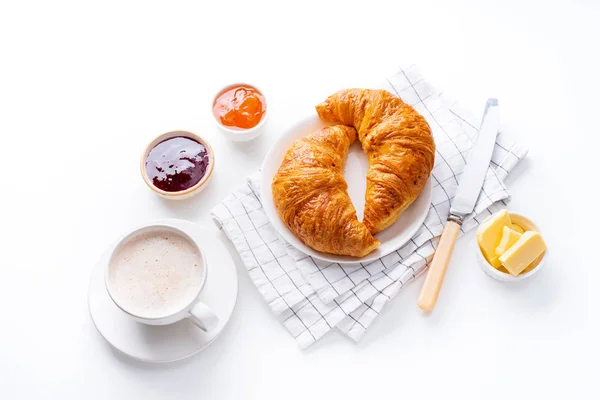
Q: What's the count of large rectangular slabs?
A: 2